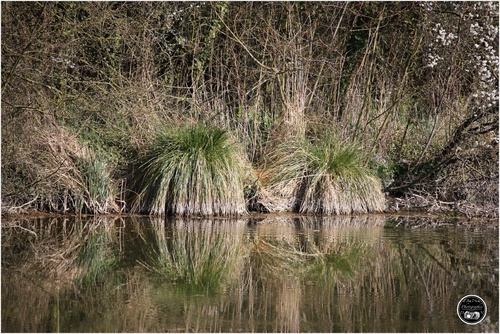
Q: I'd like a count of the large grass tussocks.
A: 2